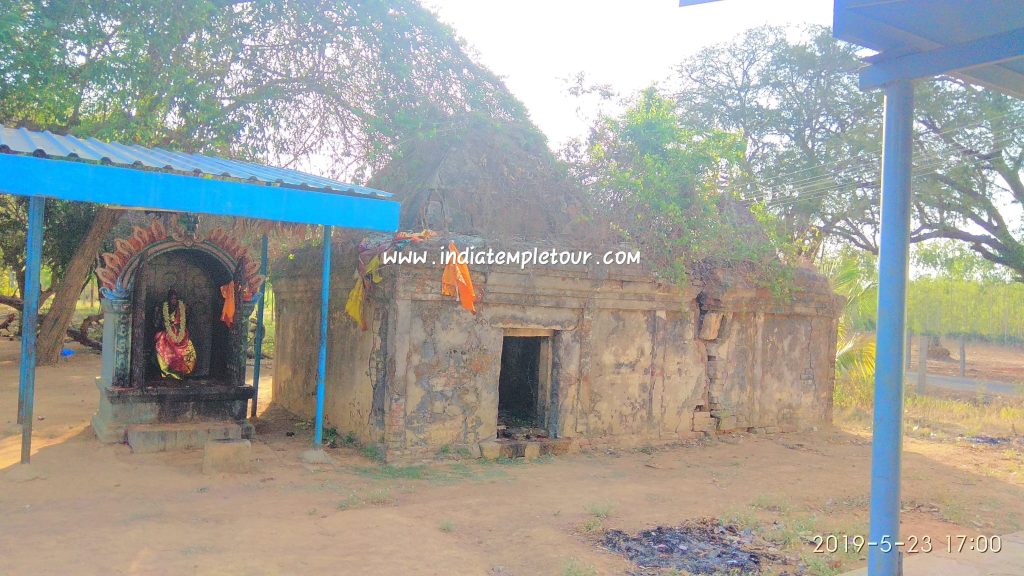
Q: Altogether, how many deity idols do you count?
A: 1